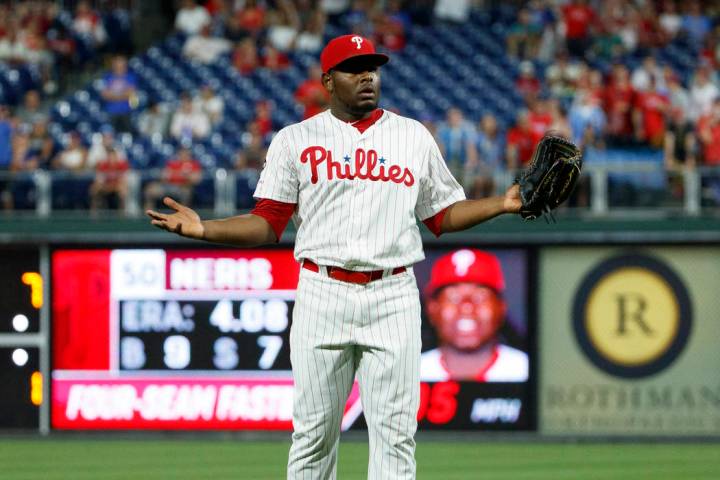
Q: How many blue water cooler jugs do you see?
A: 0